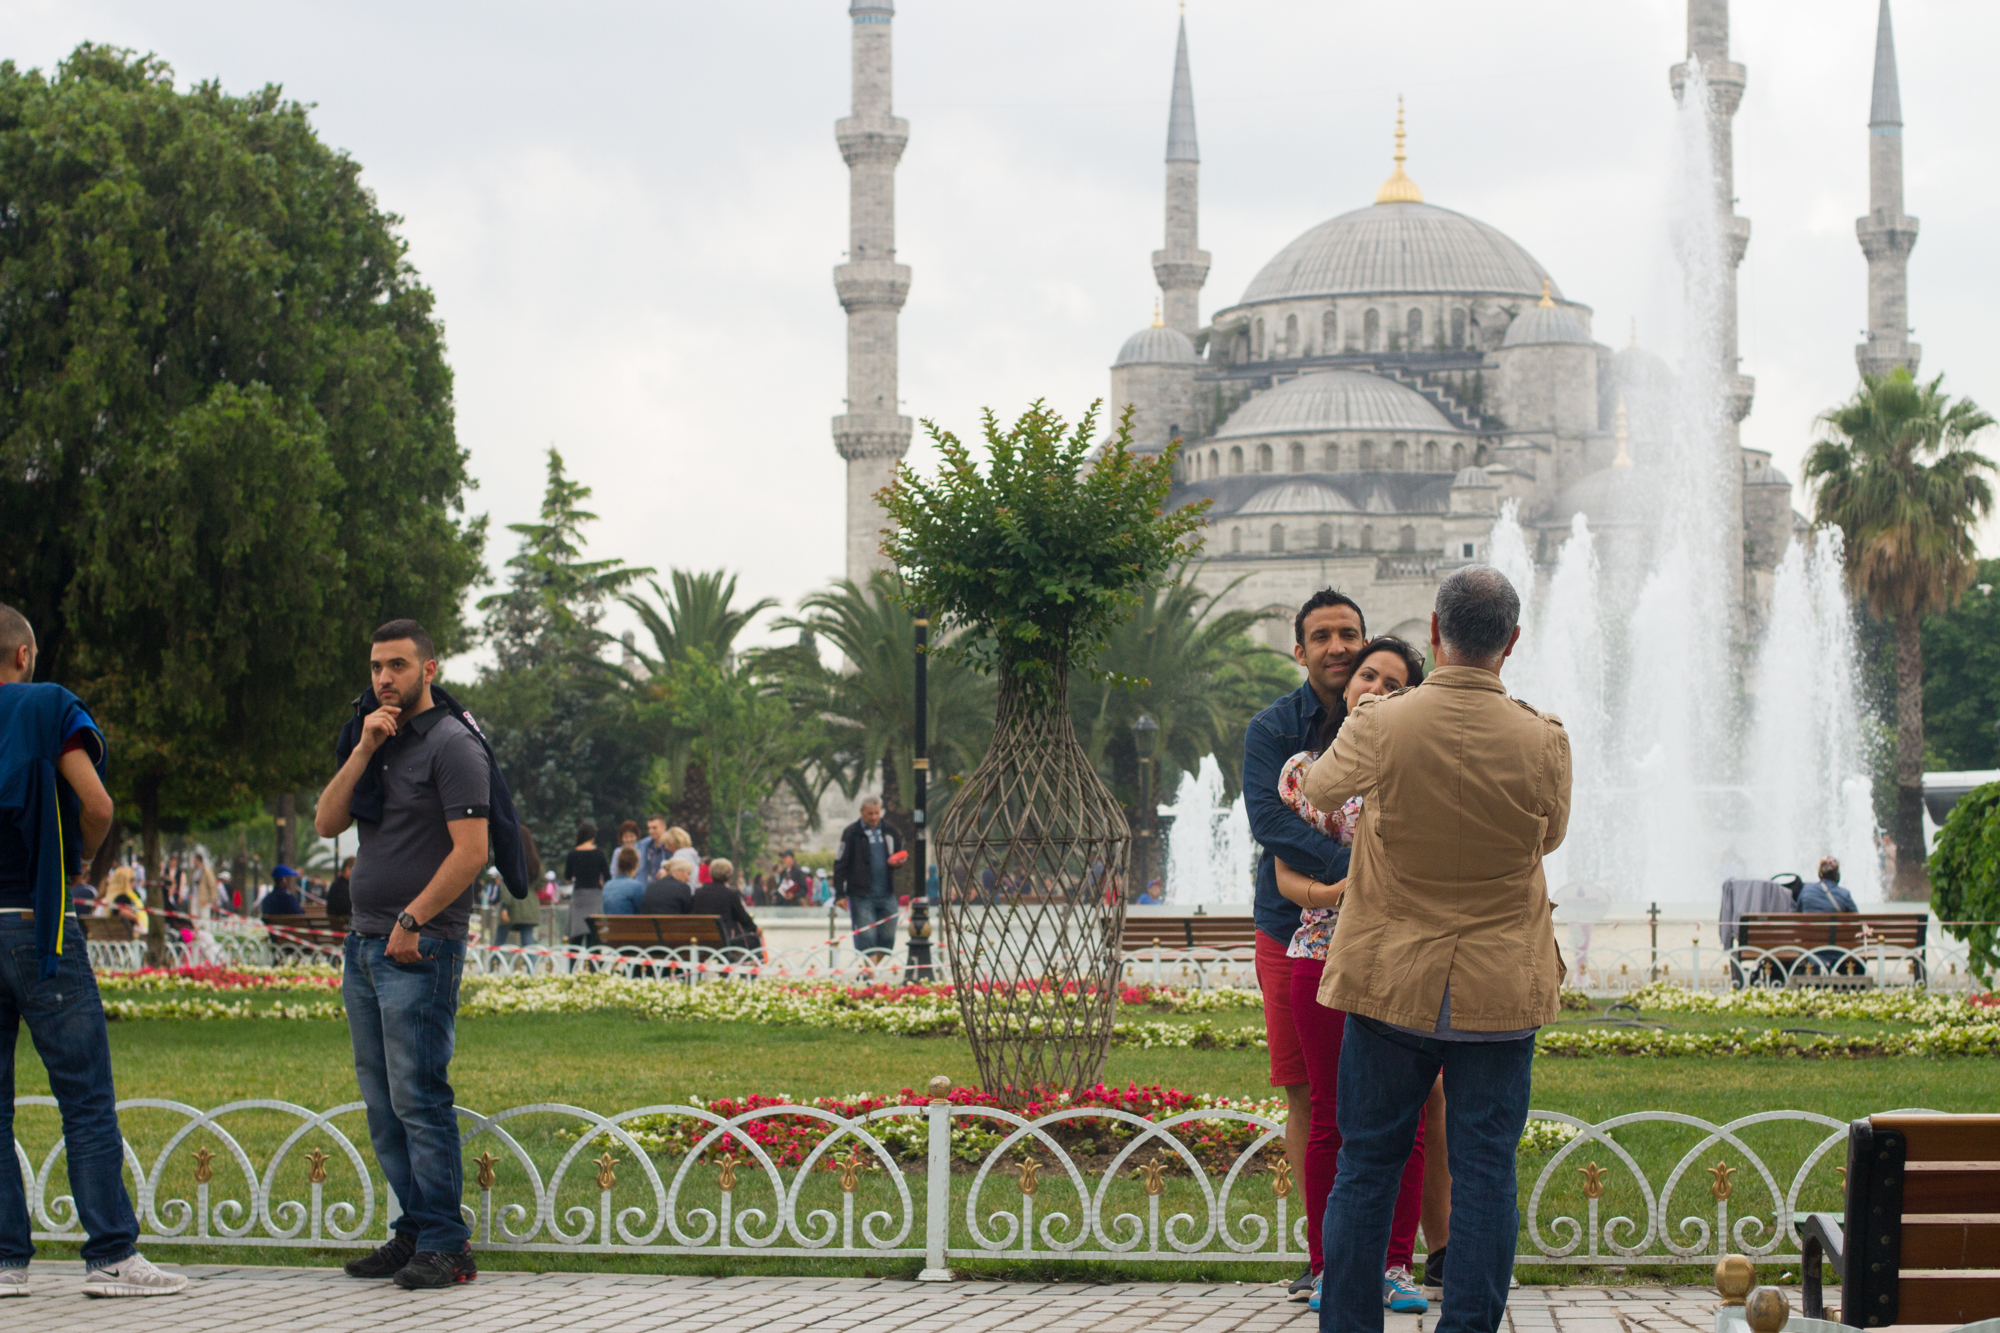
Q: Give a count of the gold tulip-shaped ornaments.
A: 12